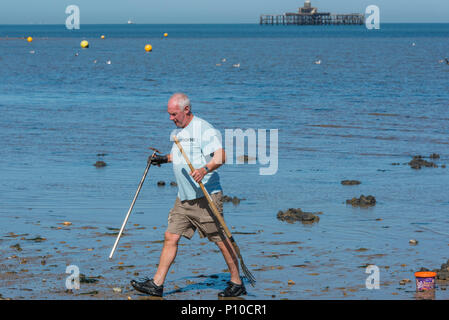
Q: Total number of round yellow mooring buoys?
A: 5